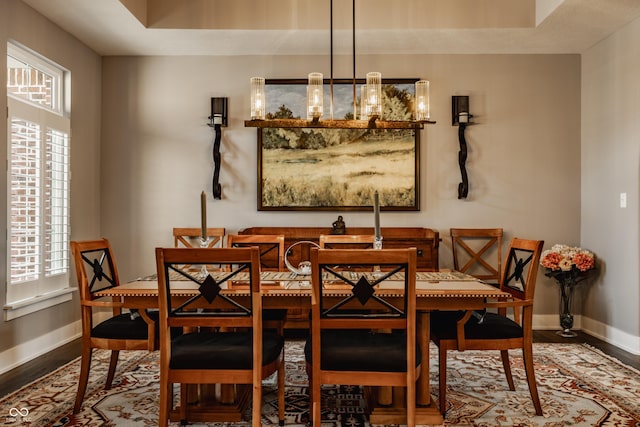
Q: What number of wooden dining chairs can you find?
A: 8